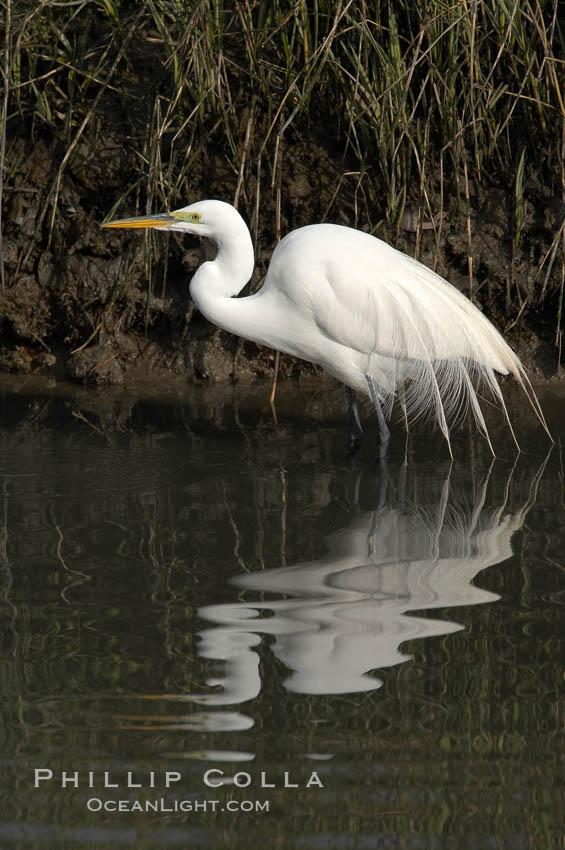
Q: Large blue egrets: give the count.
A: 0